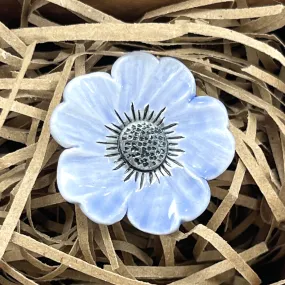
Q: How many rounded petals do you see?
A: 5